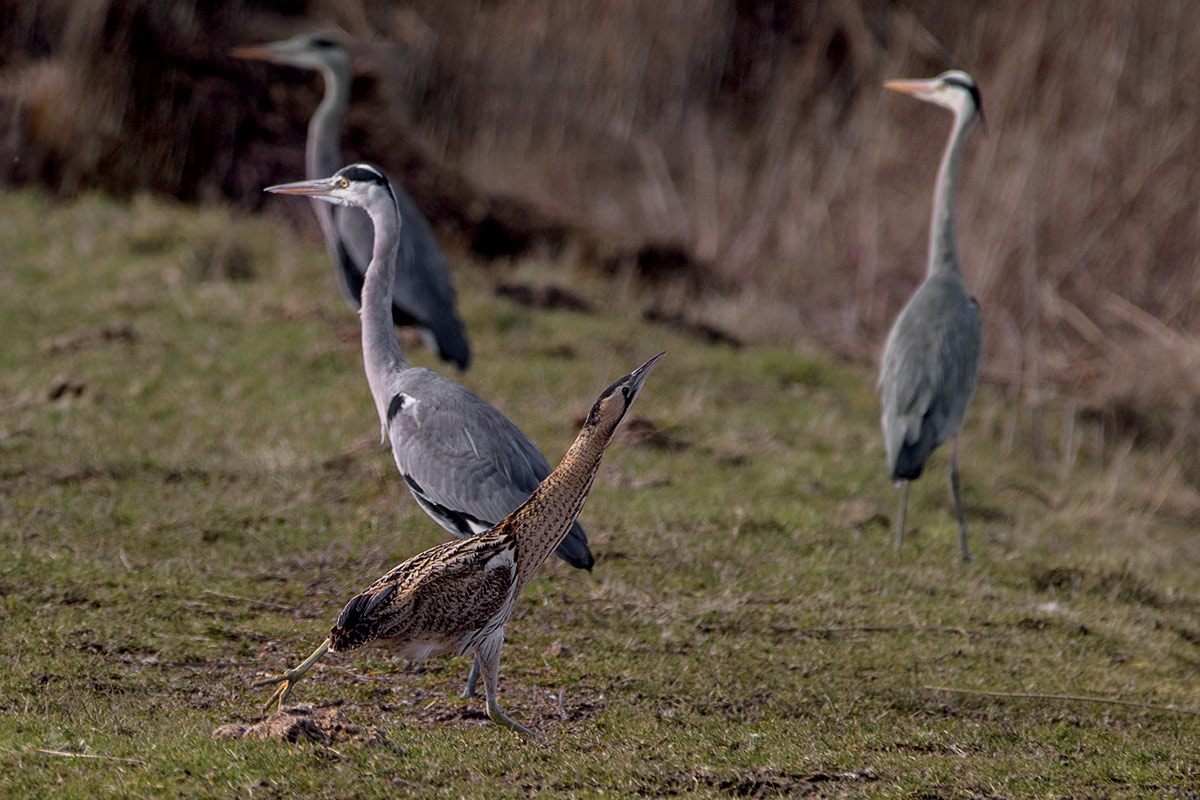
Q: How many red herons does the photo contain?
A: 0